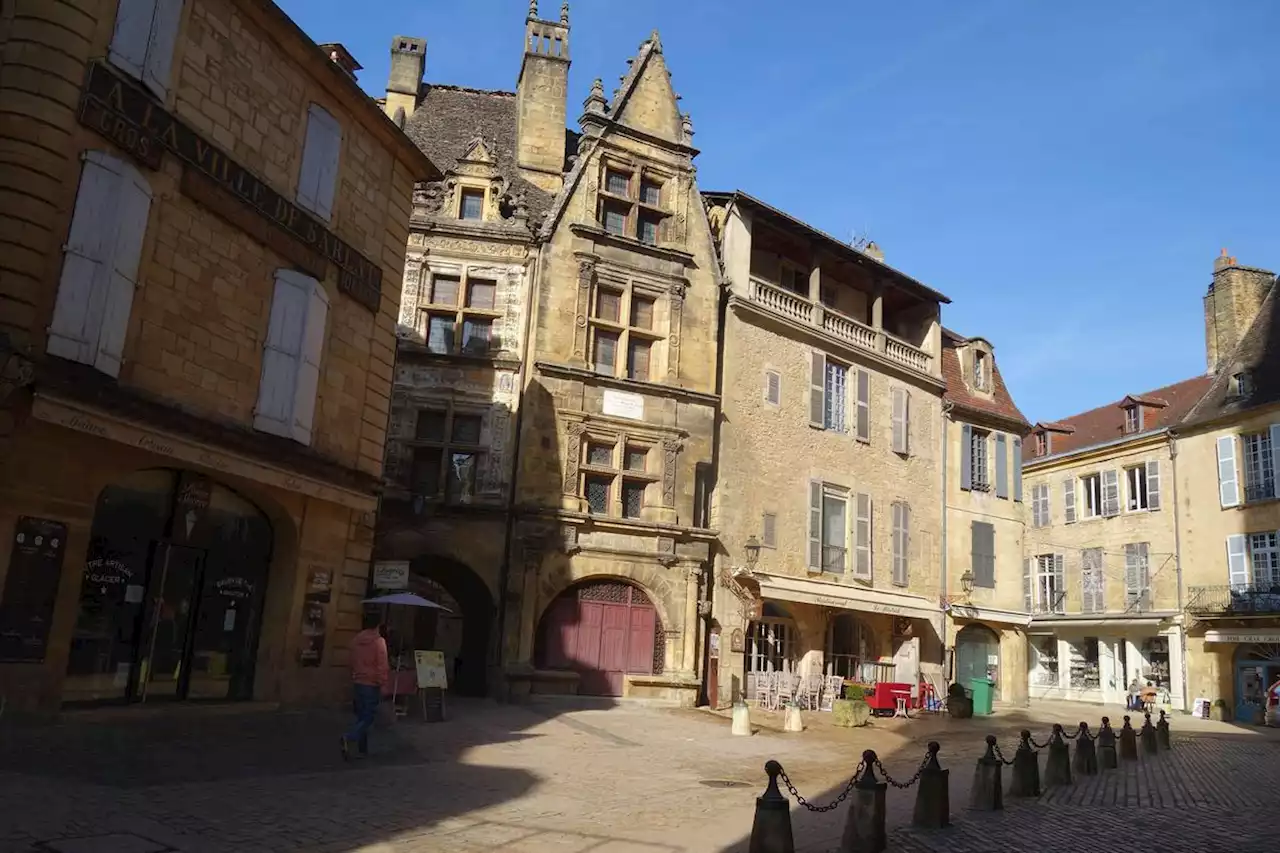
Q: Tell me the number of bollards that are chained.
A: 11